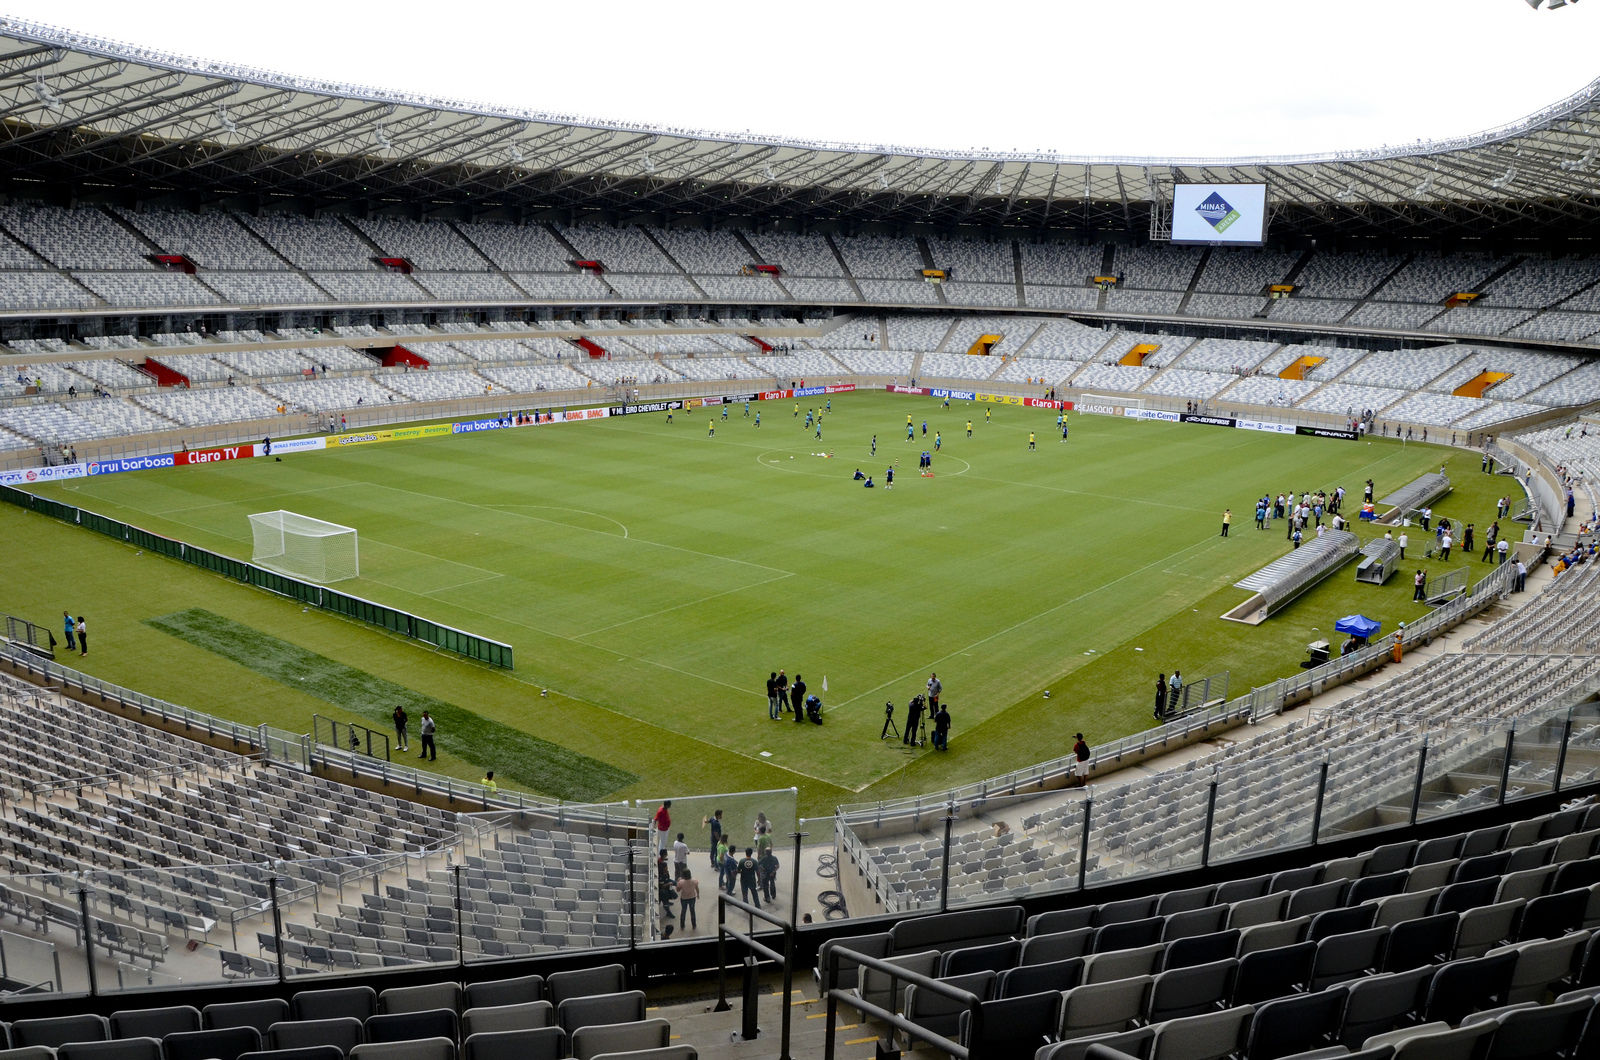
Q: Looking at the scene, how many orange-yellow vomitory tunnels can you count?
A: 8